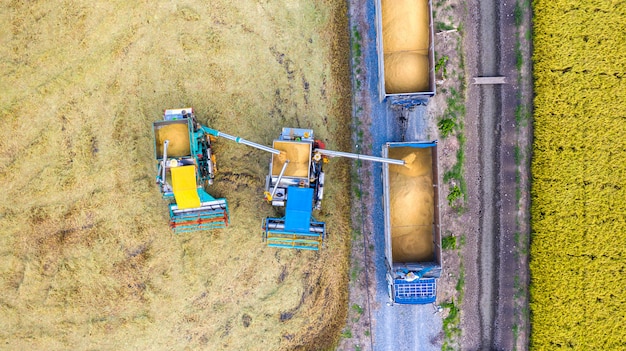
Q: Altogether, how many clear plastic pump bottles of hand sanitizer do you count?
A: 0